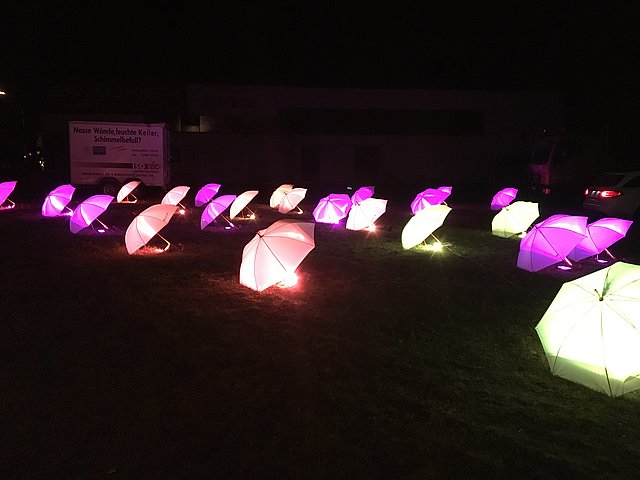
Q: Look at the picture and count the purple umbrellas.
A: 12